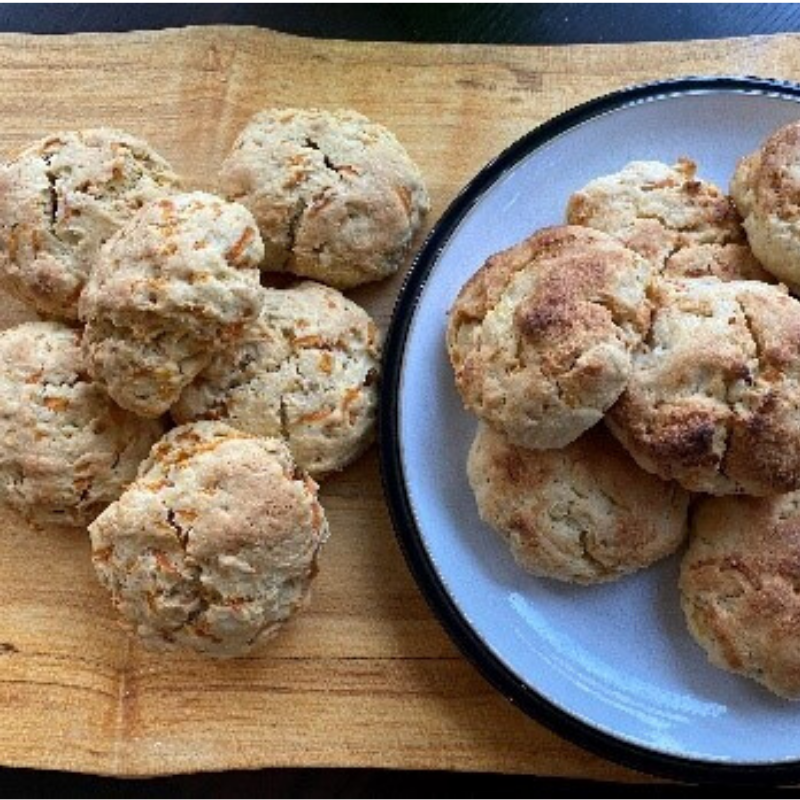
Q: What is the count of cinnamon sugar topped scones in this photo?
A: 6